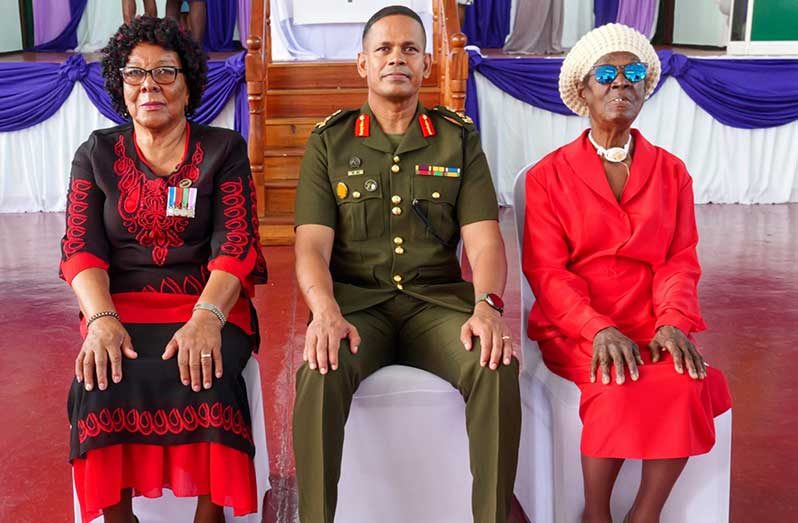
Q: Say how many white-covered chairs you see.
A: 3